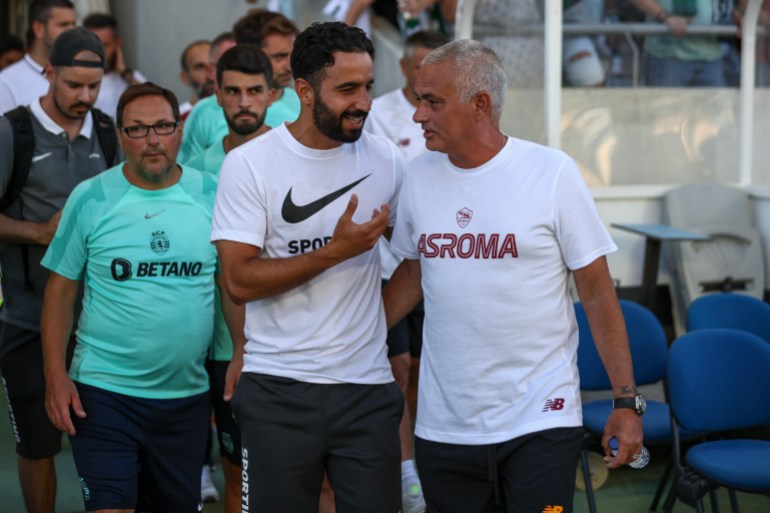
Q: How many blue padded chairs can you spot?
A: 3